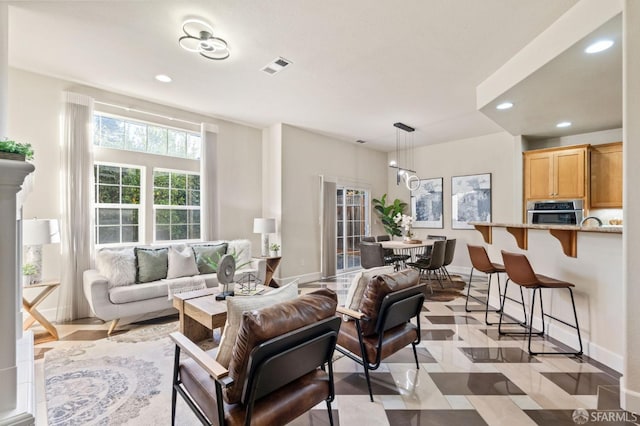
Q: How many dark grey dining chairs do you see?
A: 6